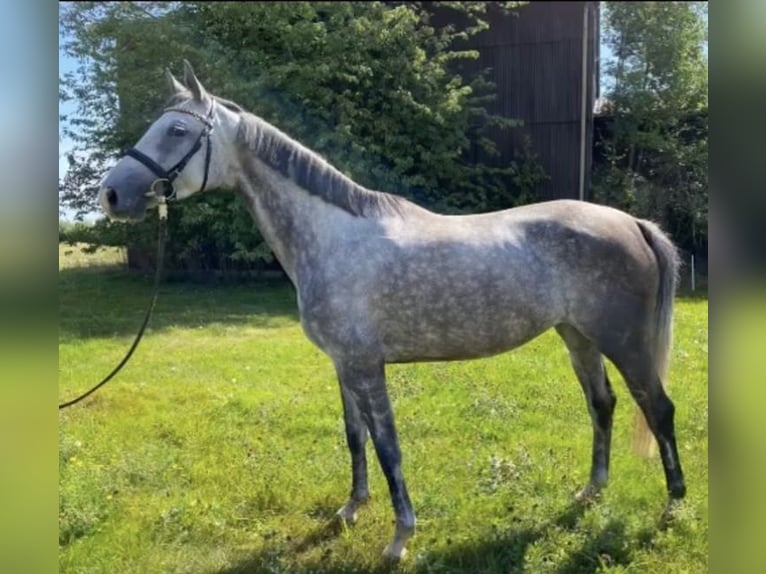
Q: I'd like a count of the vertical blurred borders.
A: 2